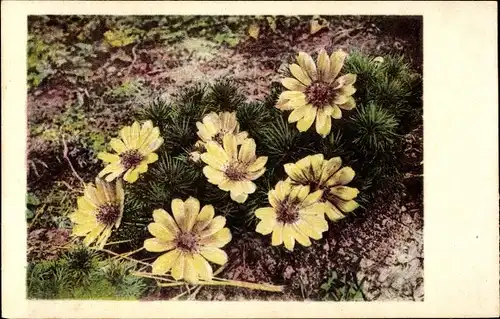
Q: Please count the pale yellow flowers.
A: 8